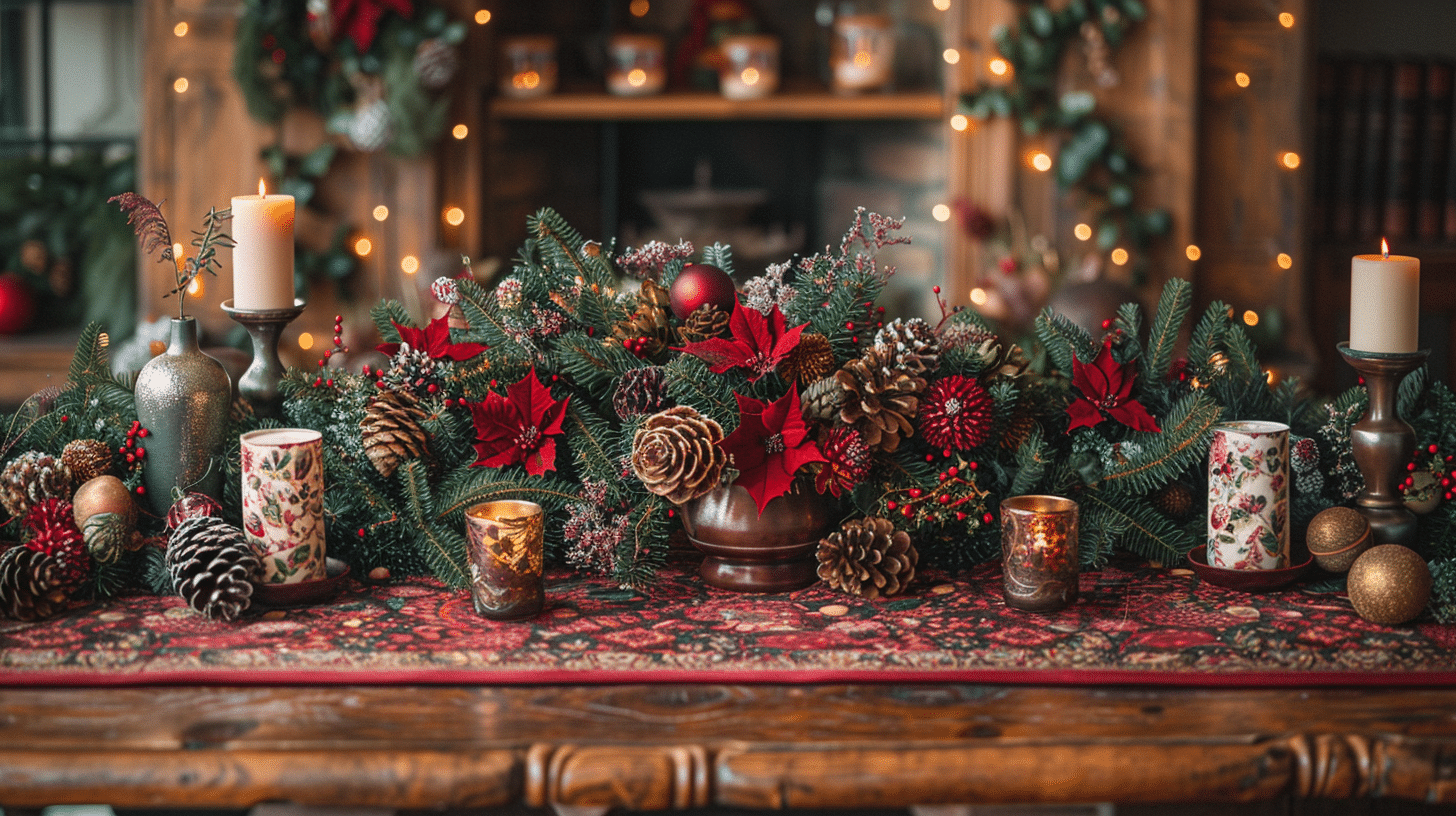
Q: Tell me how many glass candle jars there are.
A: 6